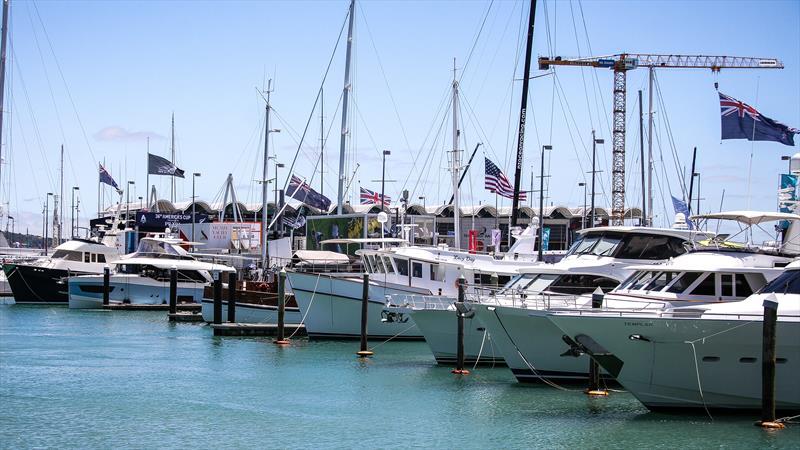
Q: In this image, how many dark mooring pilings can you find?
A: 9